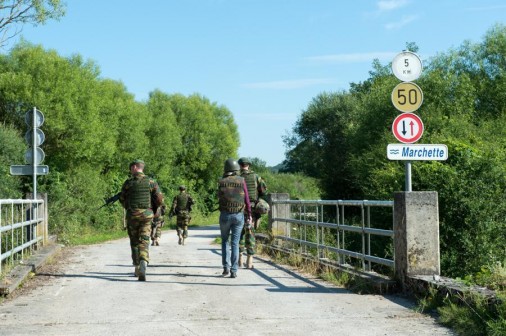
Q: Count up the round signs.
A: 6